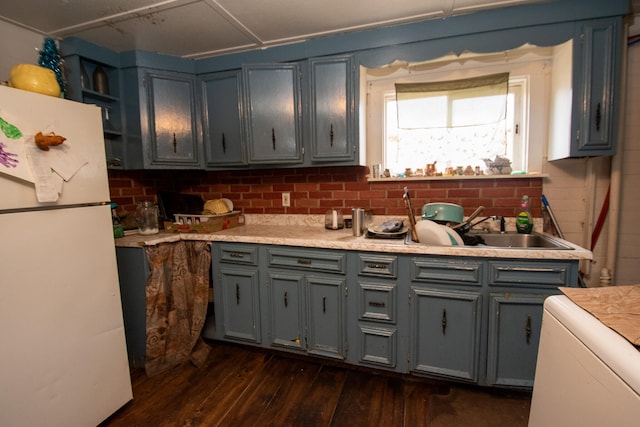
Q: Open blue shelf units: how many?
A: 1